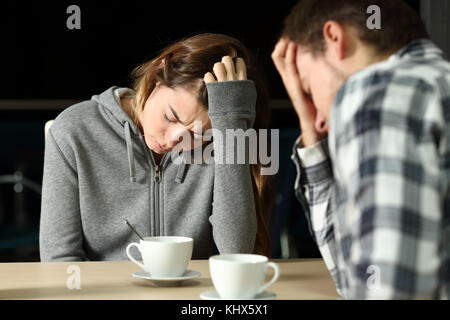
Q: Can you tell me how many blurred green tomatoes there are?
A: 0